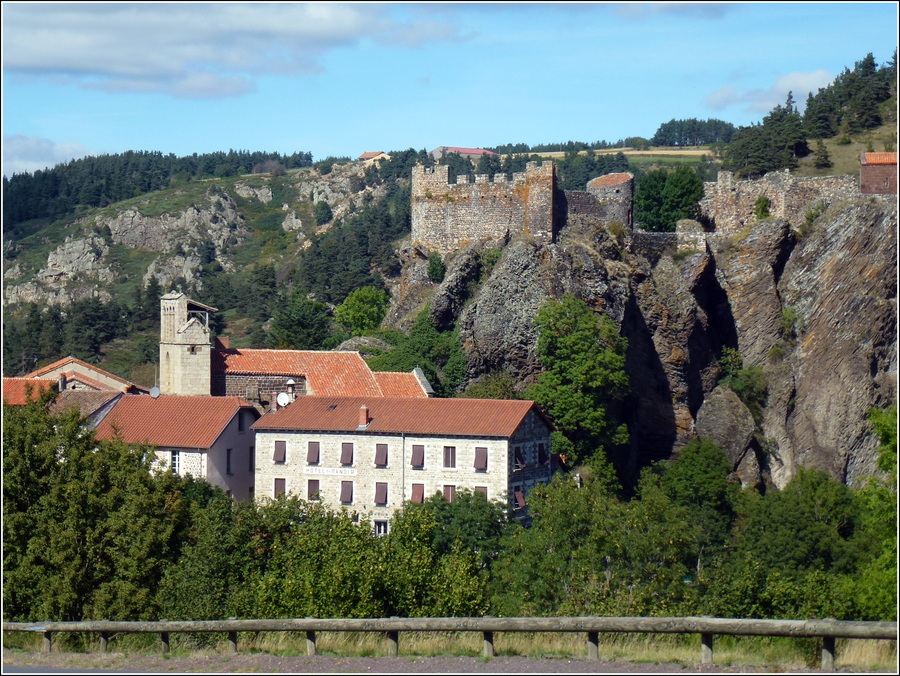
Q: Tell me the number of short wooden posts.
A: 10